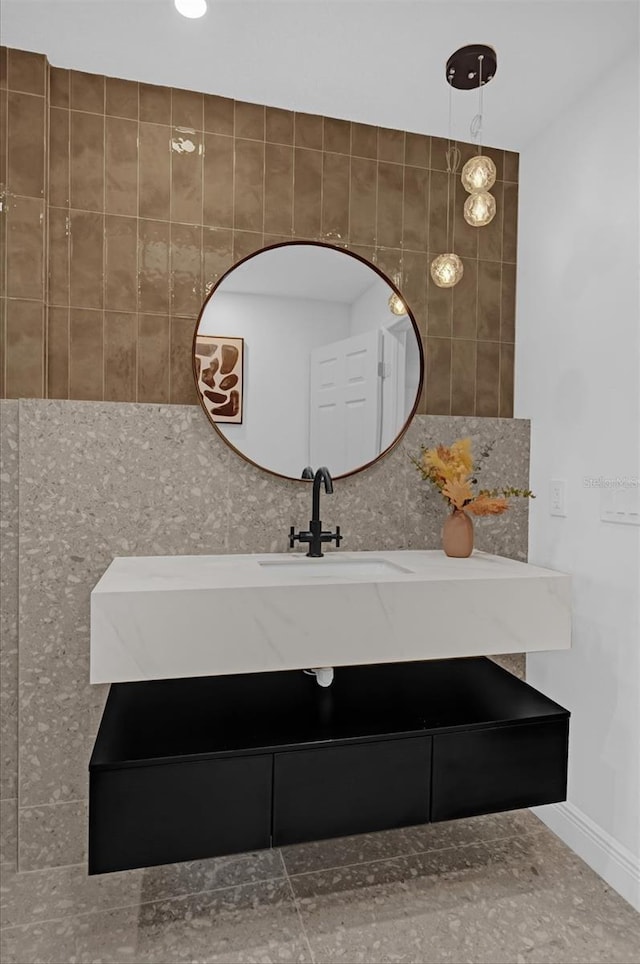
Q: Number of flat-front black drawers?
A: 3